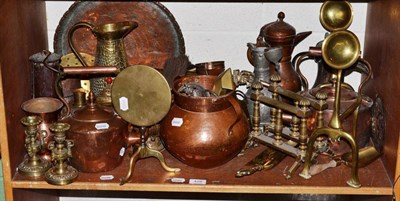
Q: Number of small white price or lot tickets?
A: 7